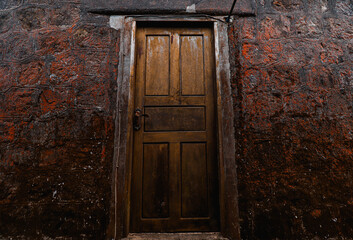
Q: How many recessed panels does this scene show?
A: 5